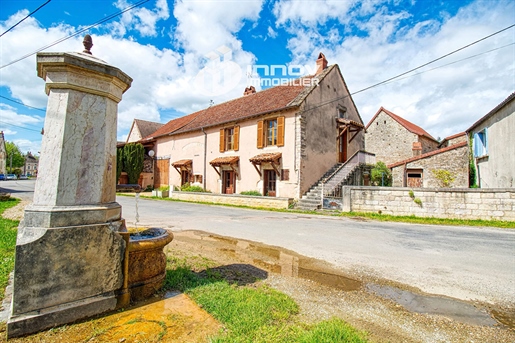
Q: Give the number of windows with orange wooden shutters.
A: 2